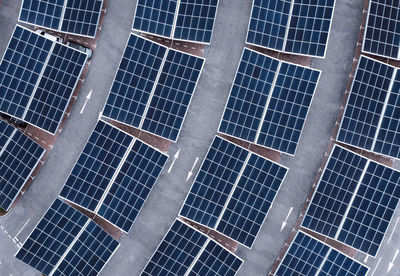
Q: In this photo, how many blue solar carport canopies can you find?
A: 15